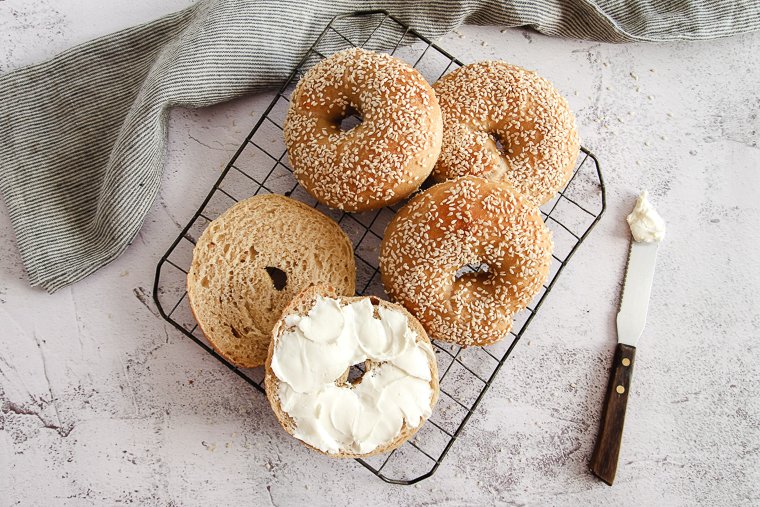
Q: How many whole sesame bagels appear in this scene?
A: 3